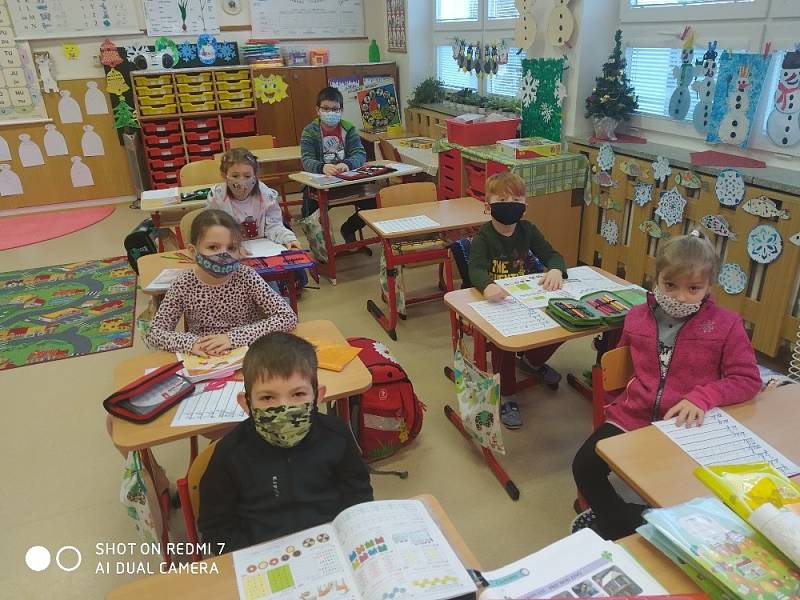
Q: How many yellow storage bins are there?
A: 12